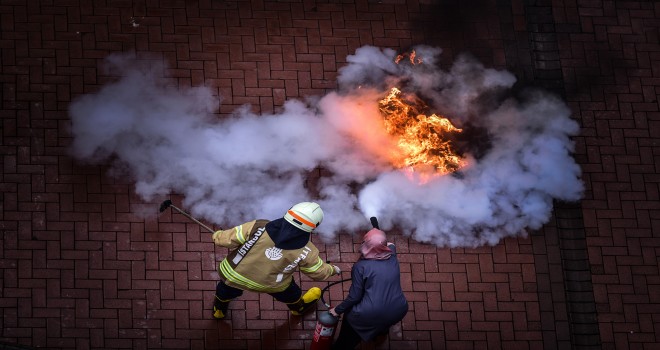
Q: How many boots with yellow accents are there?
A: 2